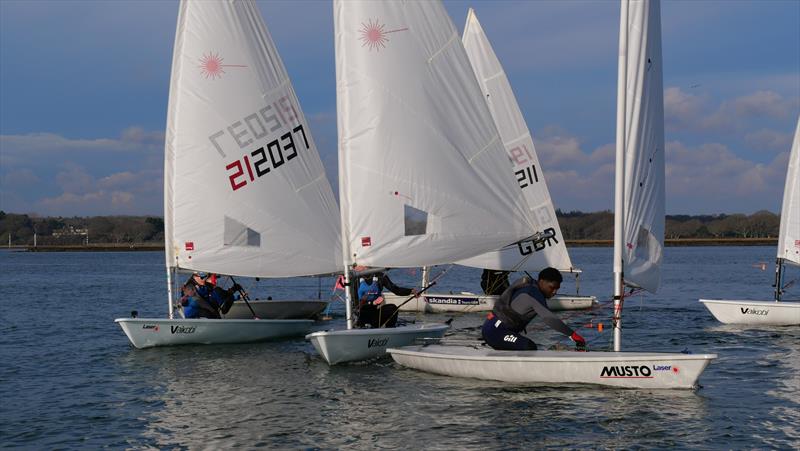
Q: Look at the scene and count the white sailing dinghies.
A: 5